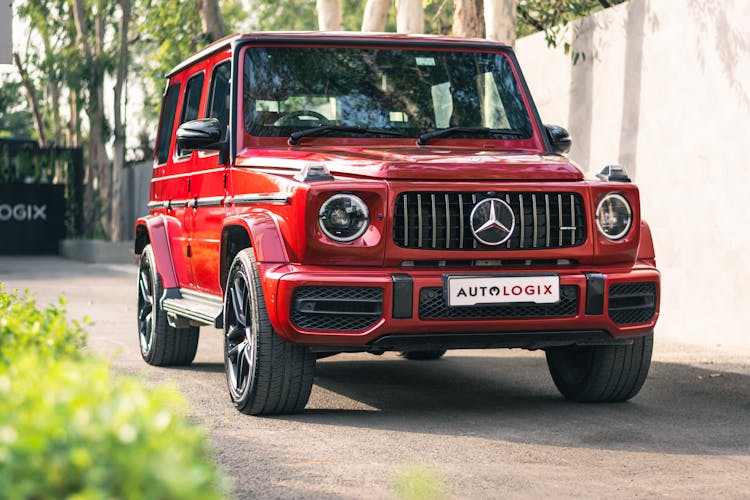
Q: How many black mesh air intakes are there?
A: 3